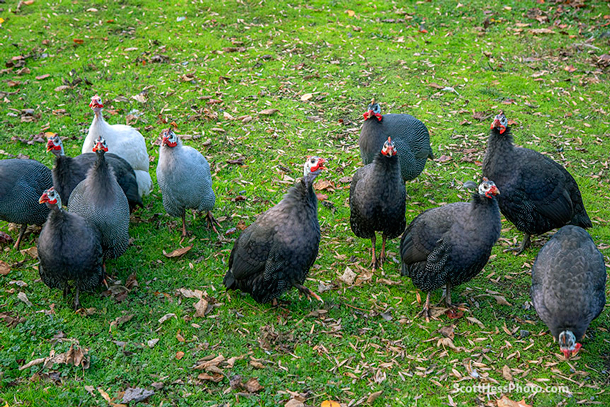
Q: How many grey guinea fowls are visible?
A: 11